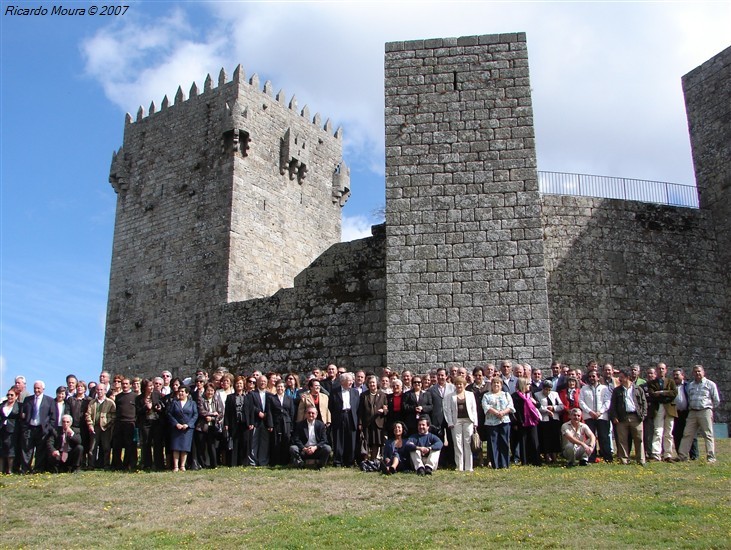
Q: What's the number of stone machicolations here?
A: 4